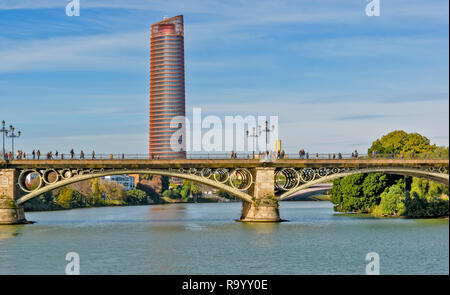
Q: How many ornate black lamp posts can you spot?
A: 4